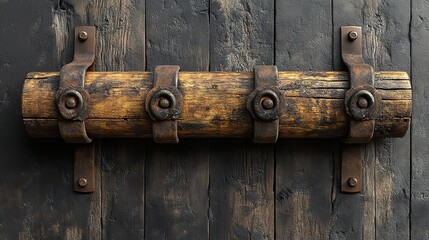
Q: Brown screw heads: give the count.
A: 8